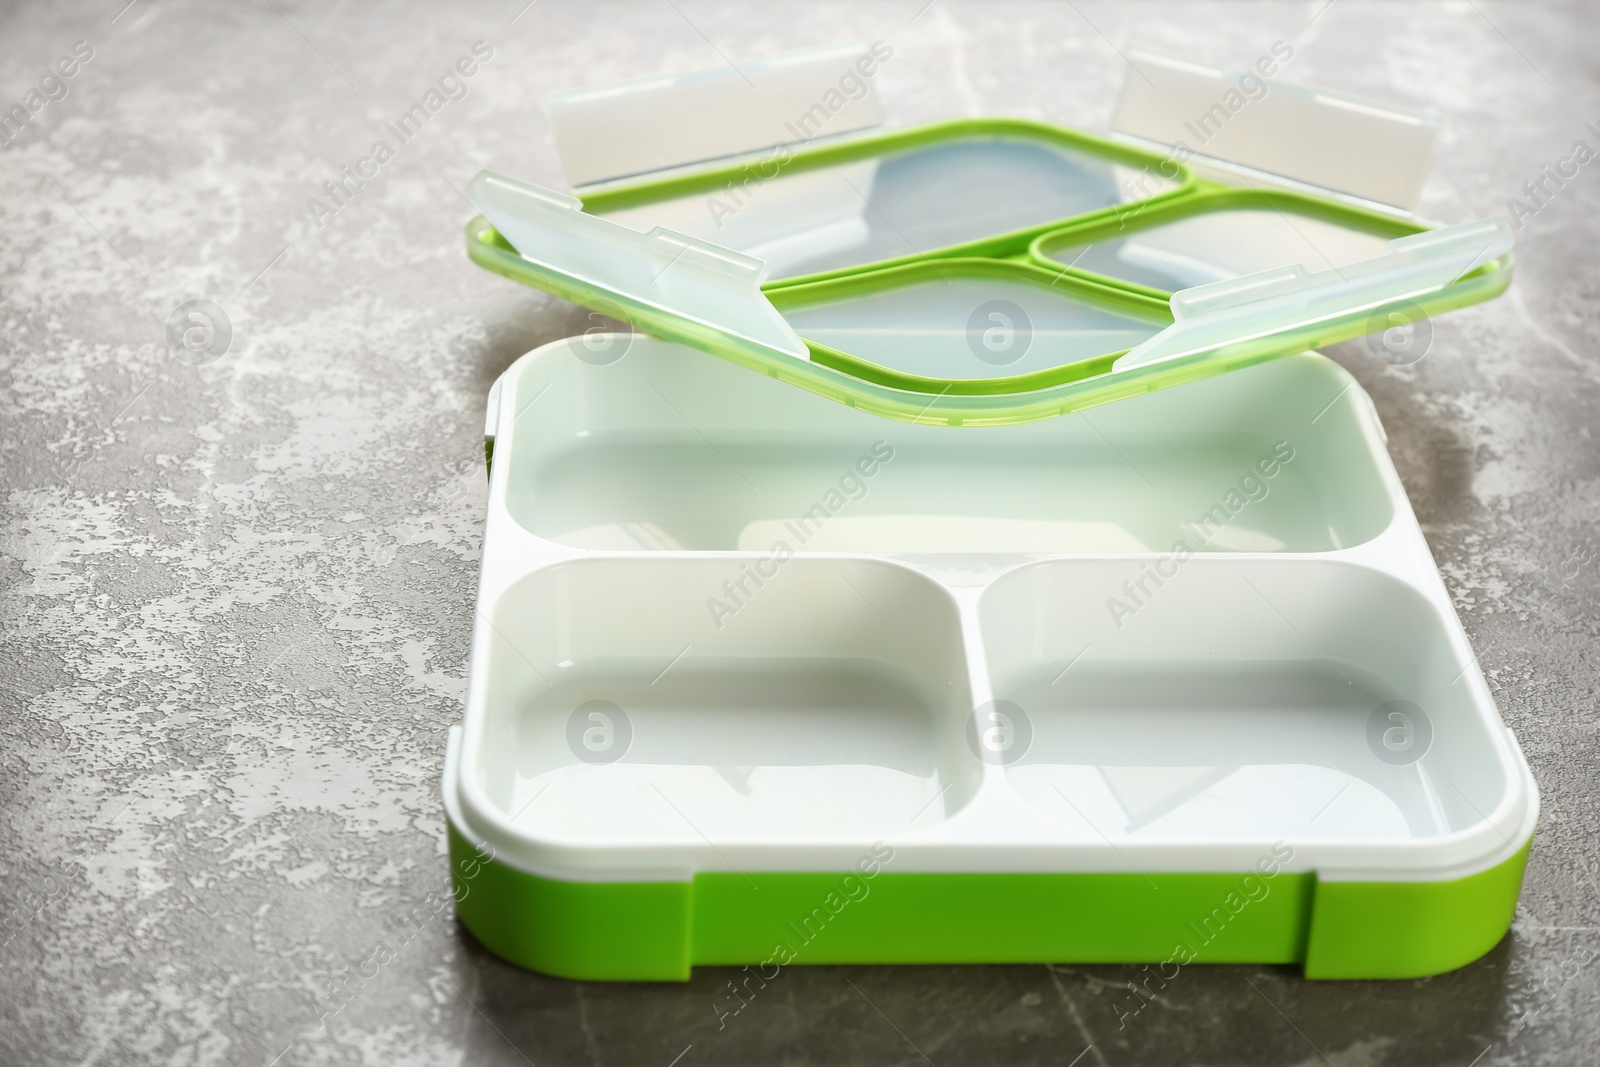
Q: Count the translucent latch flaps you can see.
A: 4